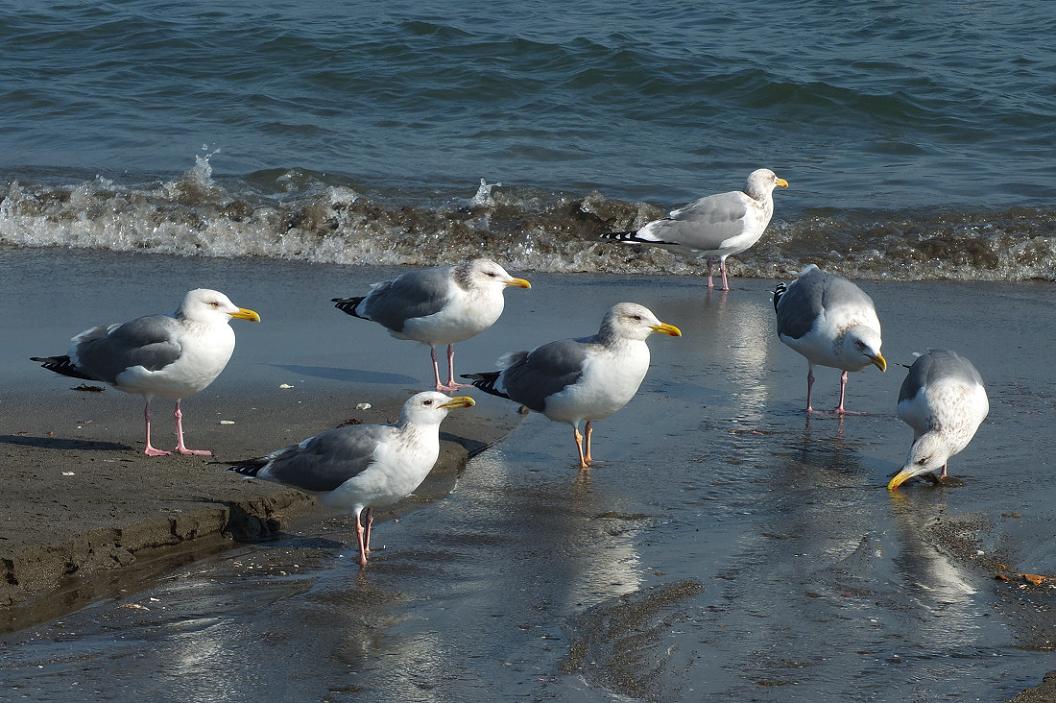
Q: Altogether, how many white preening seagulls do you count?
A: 0